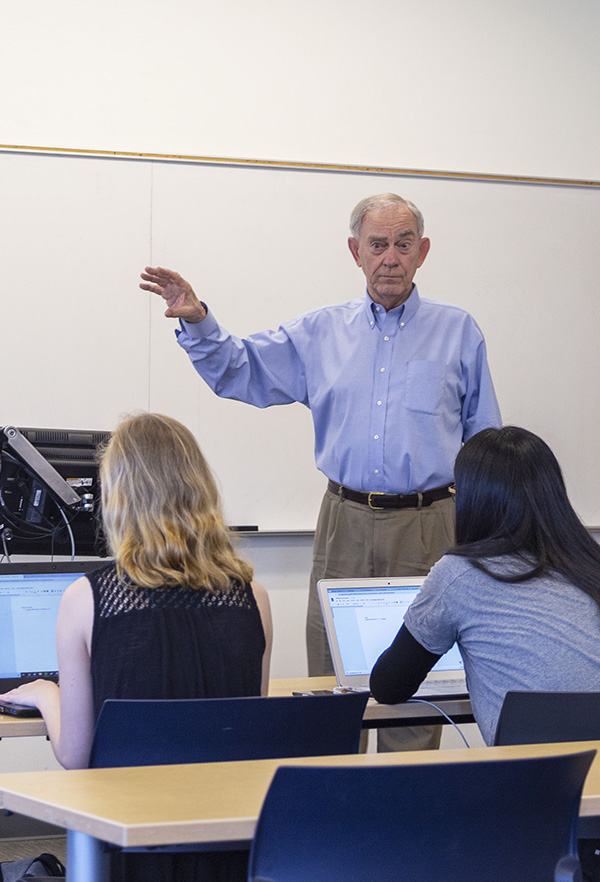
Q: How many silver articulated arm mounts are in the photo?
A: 1